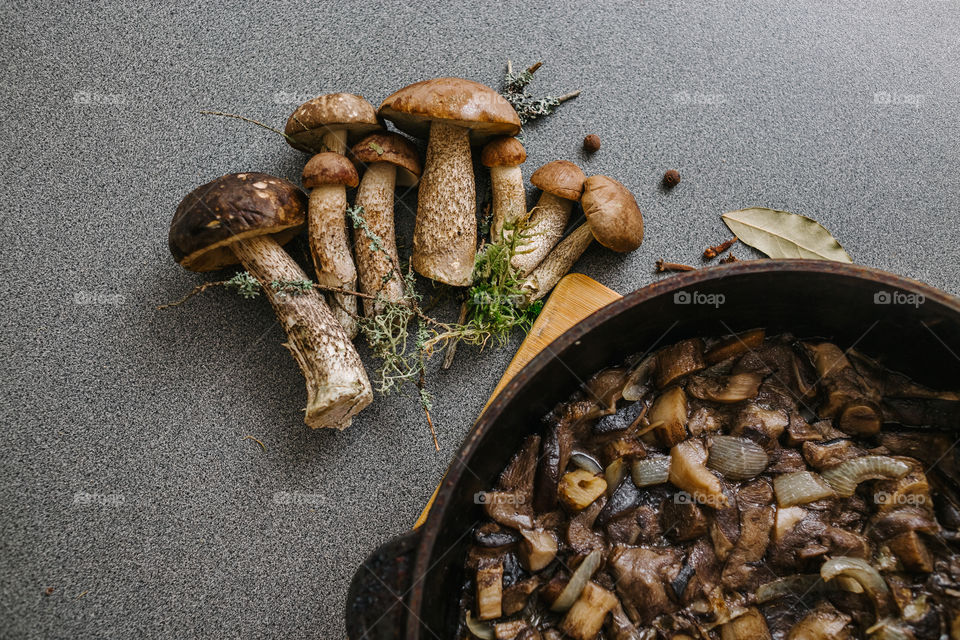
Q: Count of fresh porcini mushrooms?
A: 8